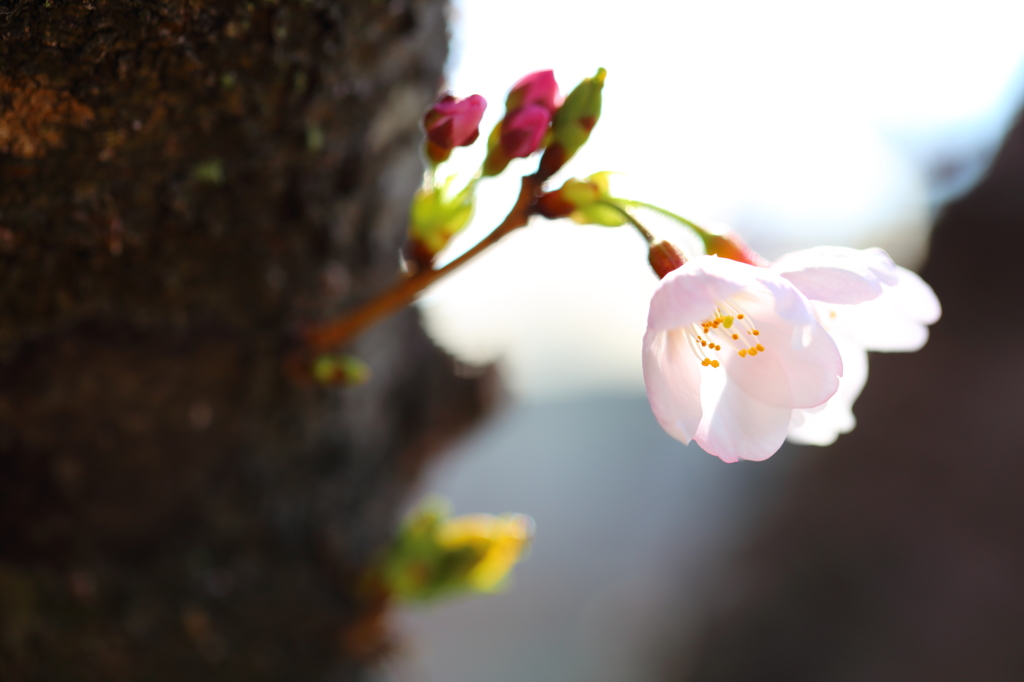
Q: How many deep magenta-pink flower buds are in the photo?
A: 3